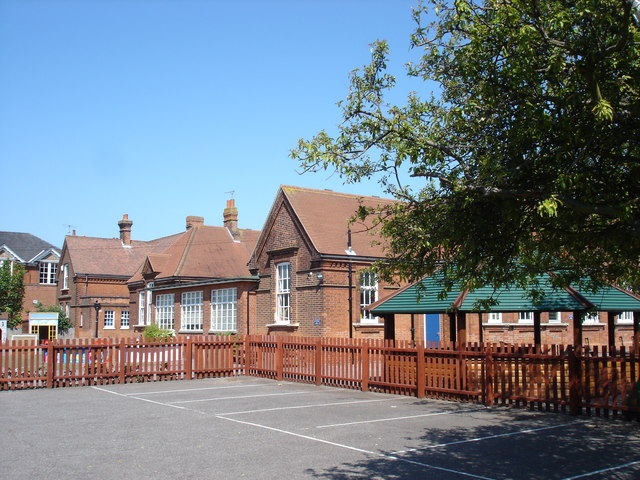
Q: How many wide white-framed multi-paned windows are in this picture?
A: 3